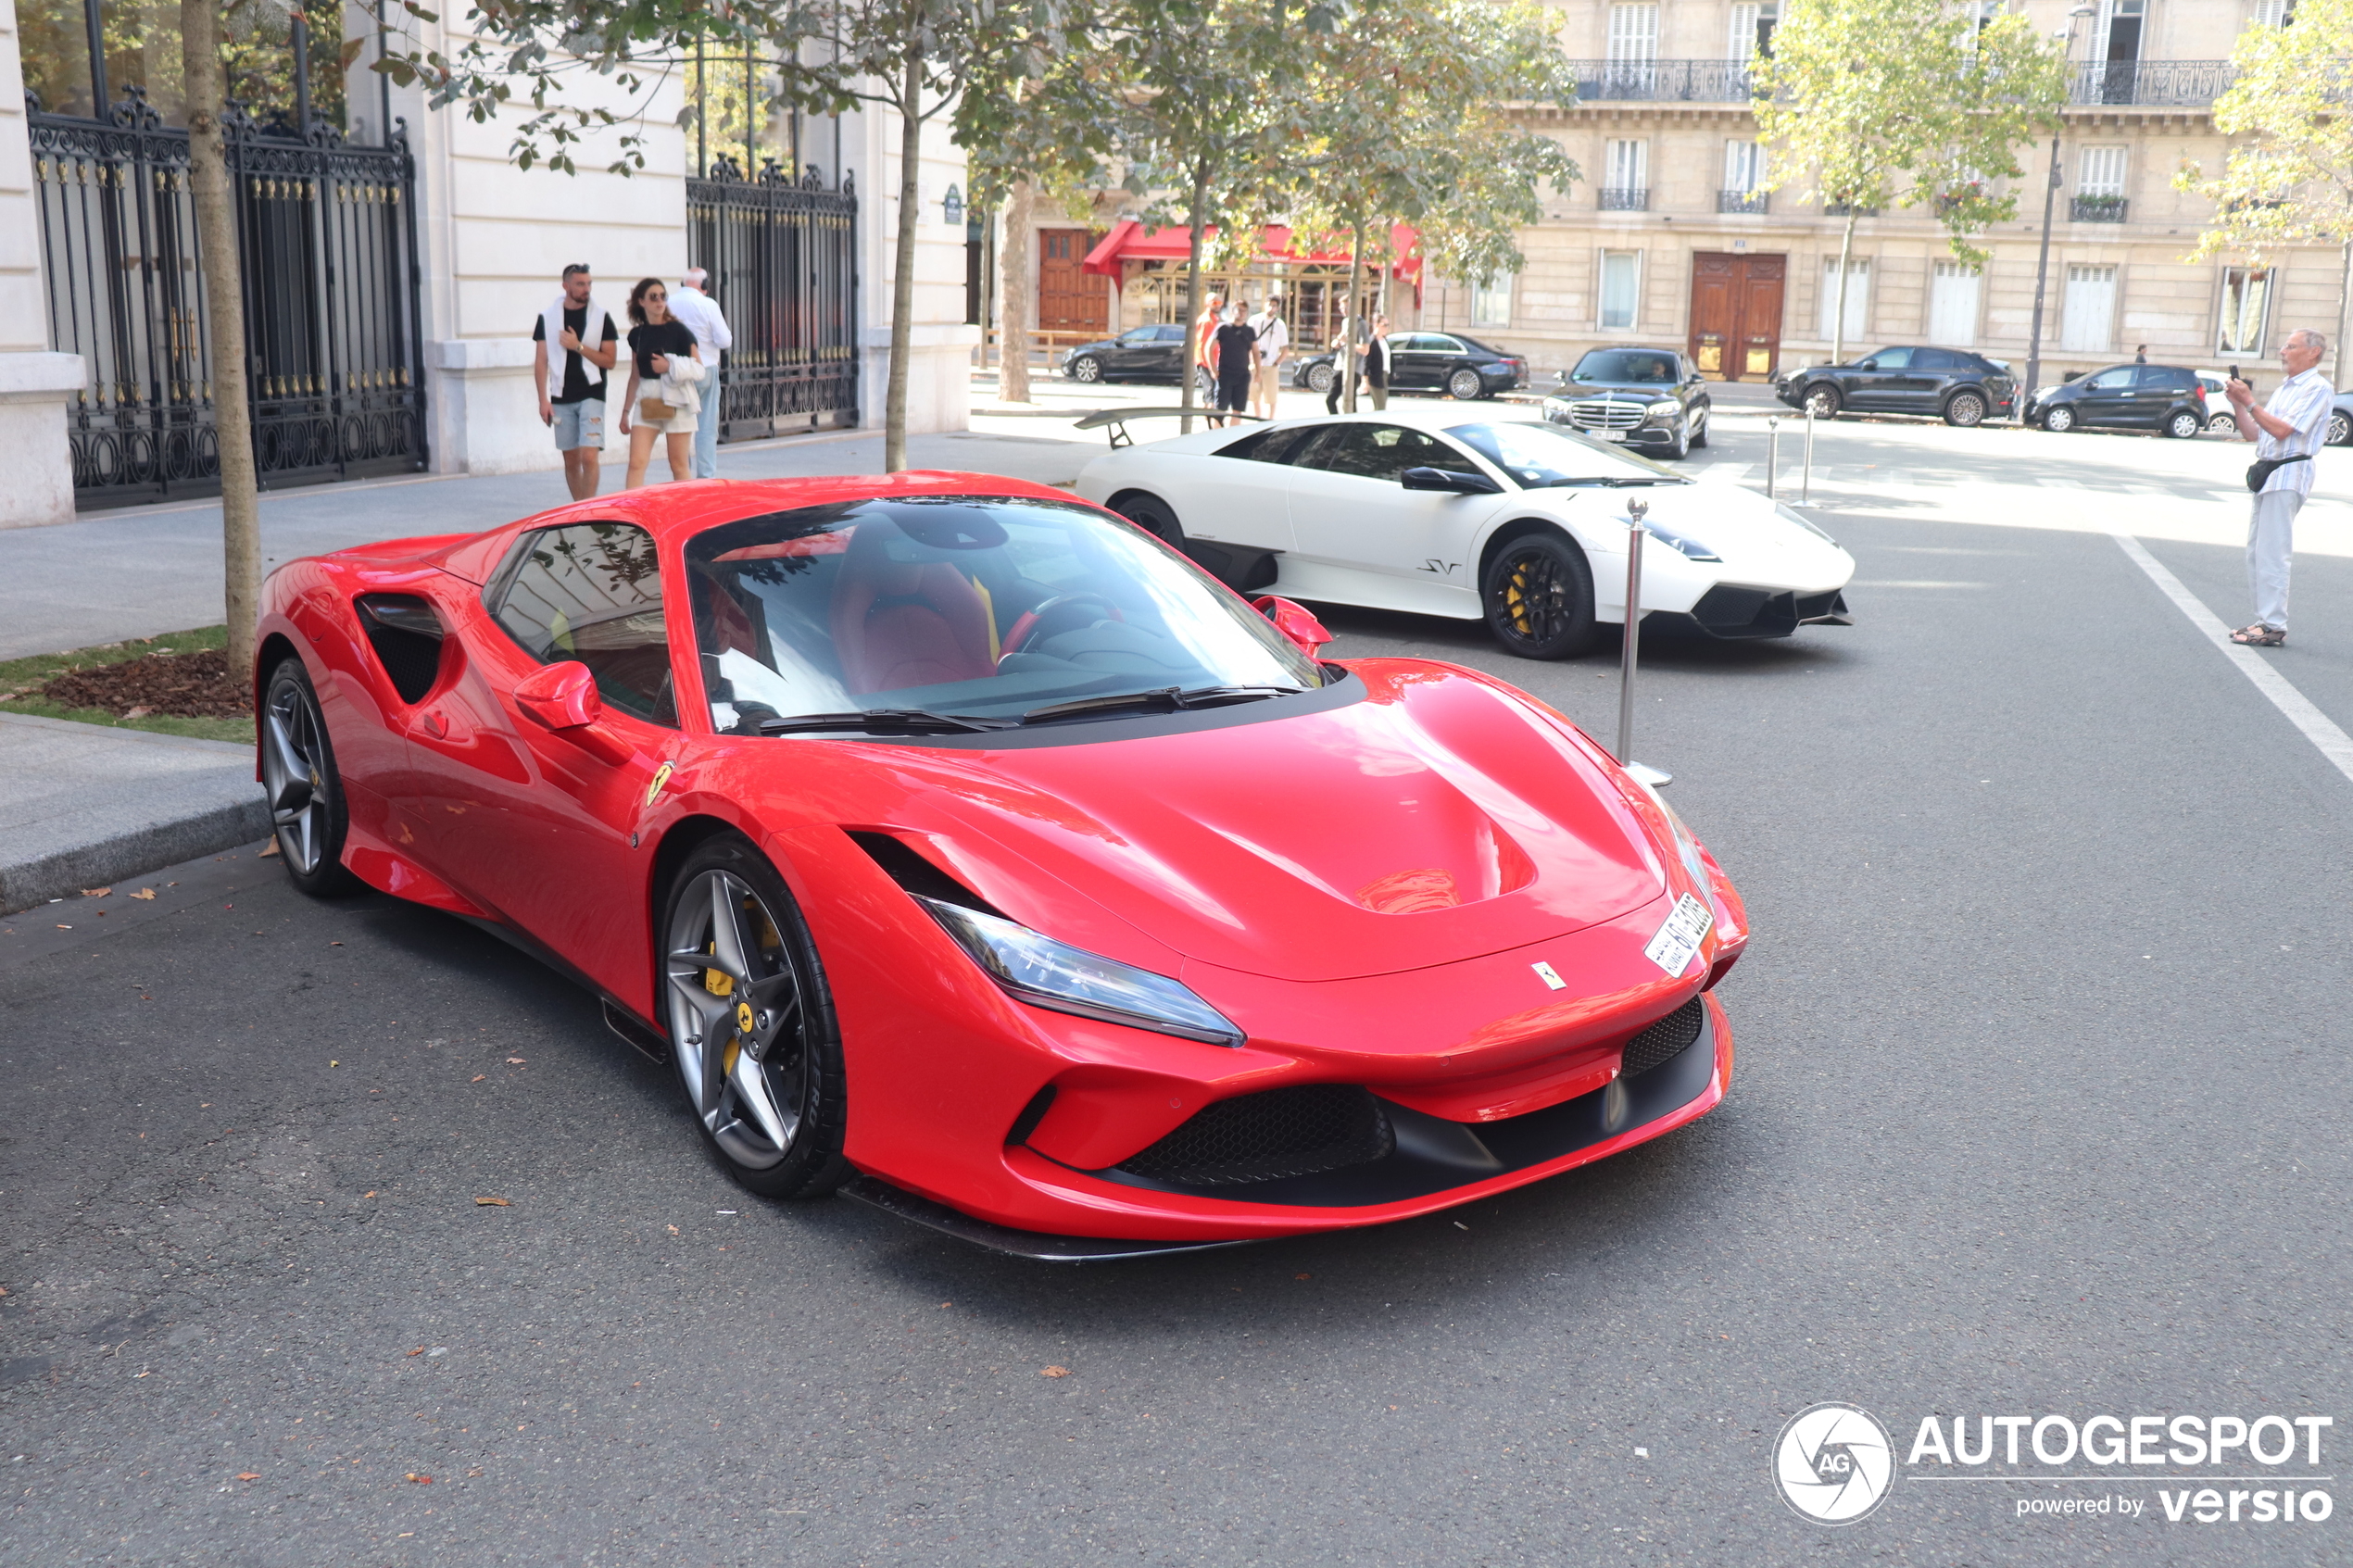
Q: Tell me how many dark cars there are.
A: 5